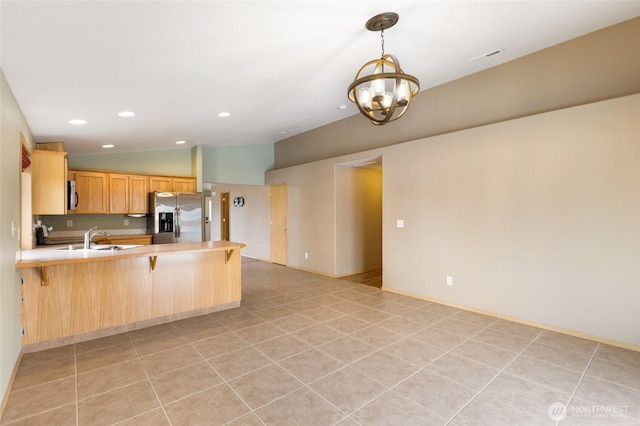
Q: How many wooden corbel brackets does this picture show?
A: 3